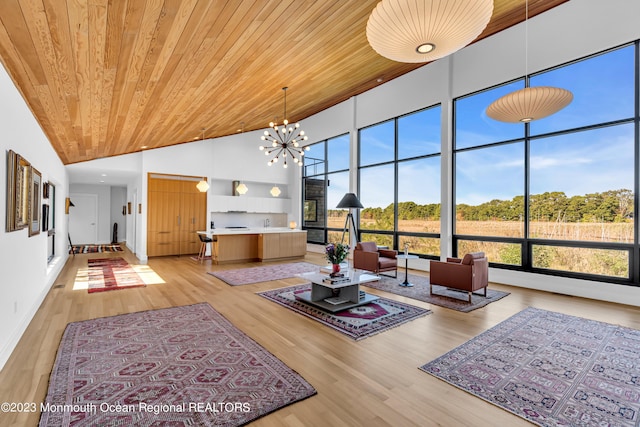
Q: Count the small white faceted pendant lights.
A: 3